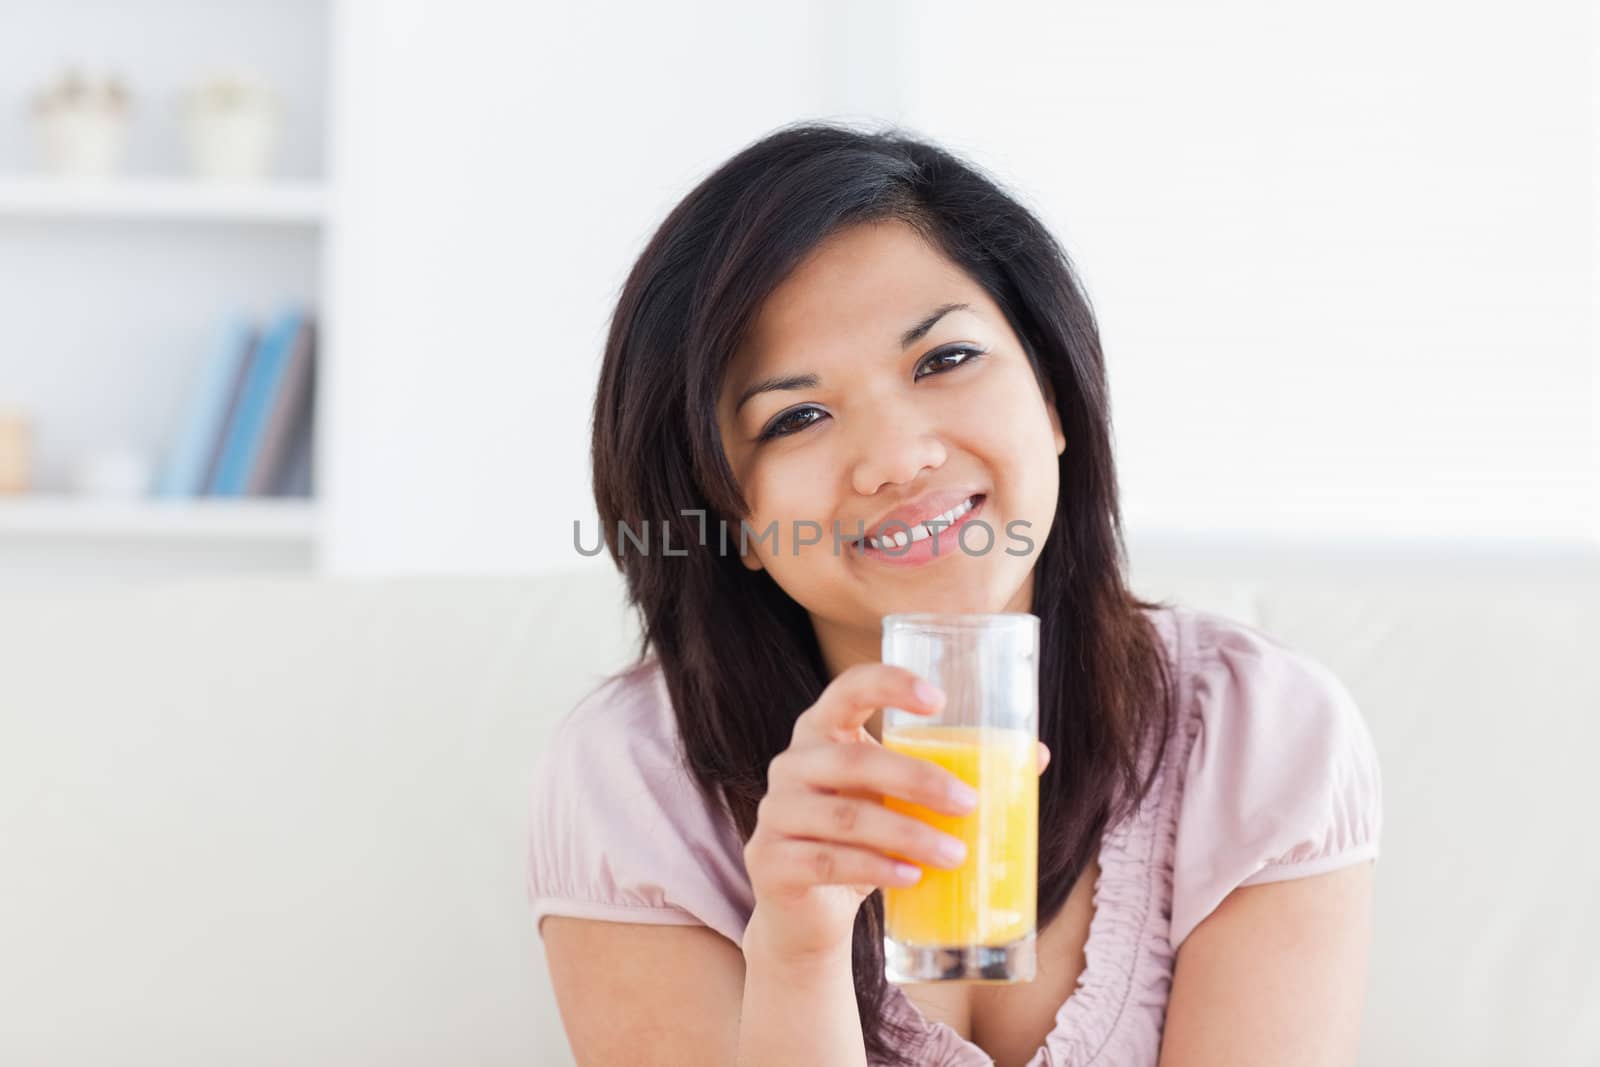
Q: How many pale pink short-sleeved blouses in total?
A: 1